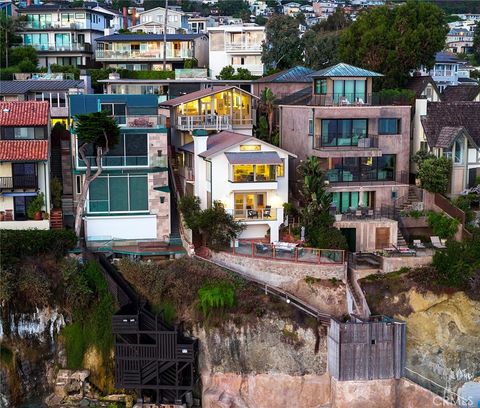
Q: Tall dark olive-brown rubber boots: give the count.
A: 0